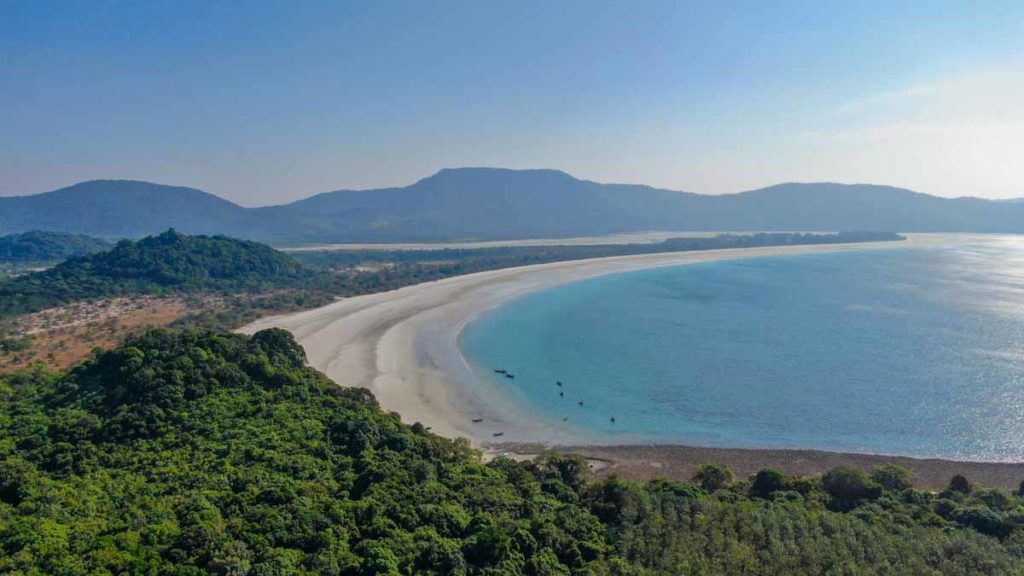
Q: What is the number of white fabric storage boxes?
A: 0